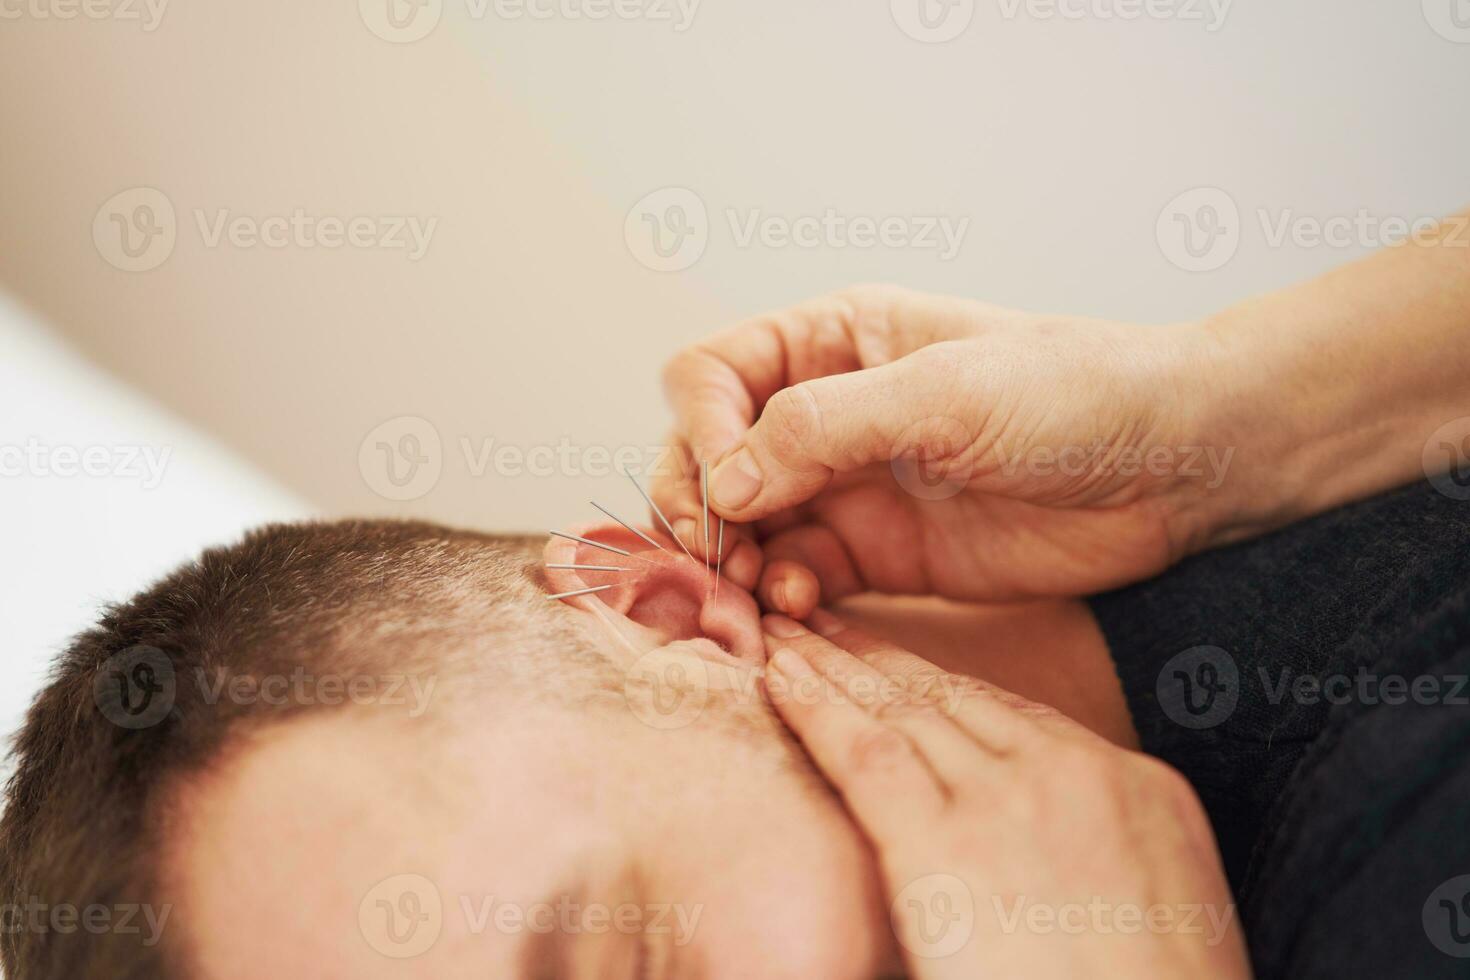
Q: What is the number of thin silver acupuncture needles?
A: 7